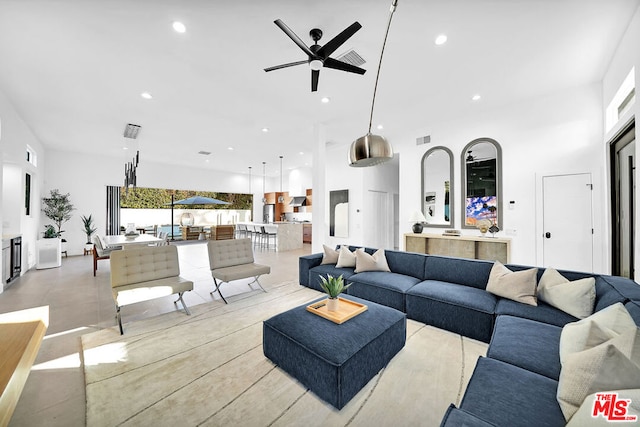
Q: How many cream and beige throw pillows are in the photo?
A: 8